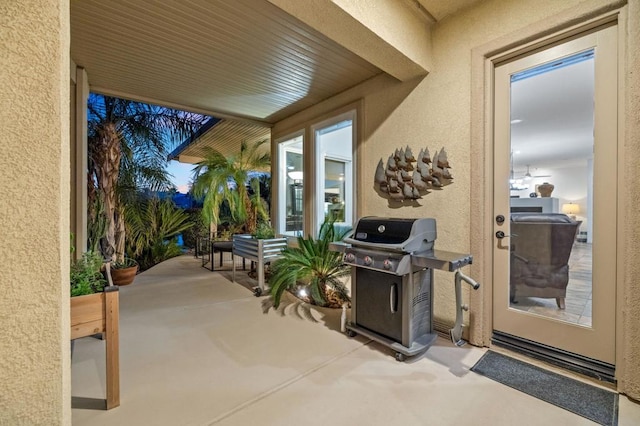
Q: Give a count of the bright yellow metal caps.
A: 0